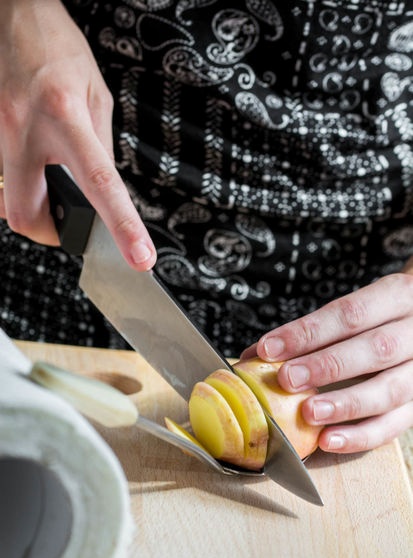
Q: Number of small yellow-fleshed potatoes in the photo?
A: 1